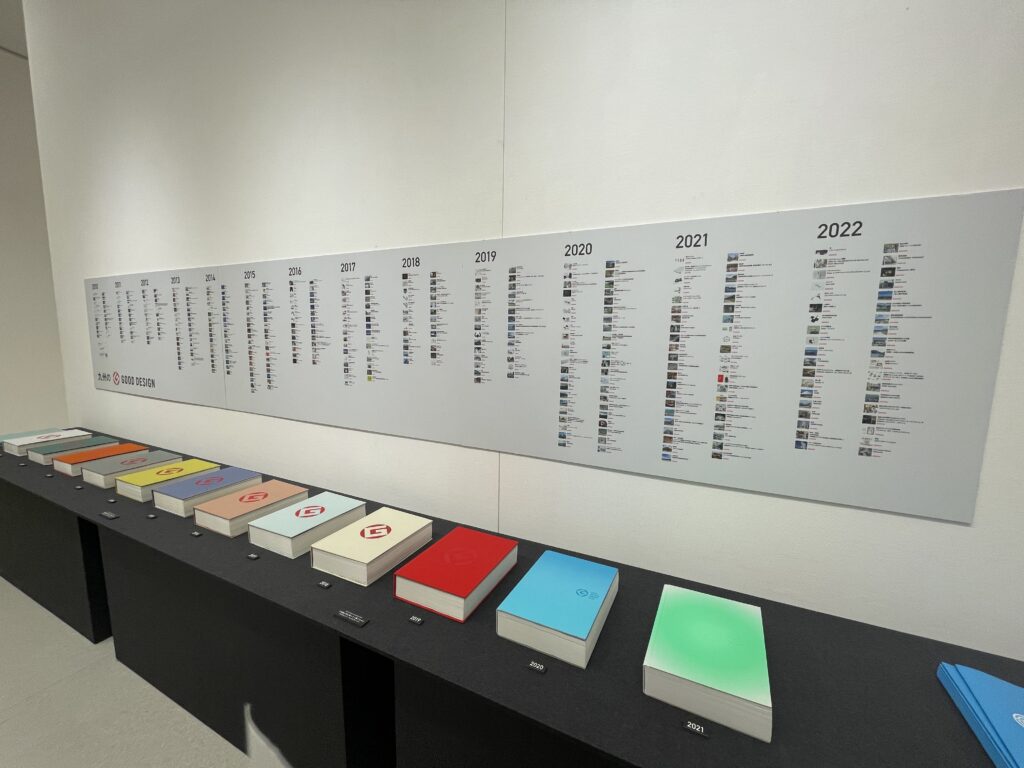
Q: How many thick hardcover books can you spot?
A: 13